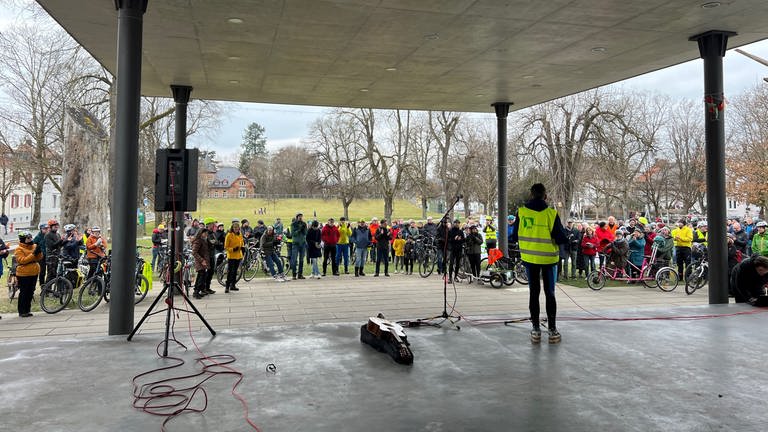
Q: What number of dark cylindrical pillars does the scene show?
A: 4